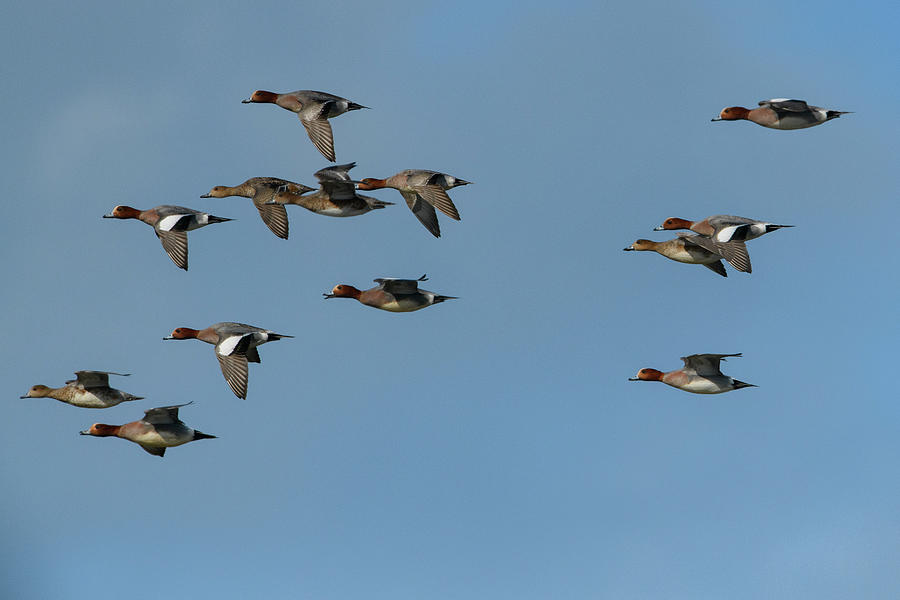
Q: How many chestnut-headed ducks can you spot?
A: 9